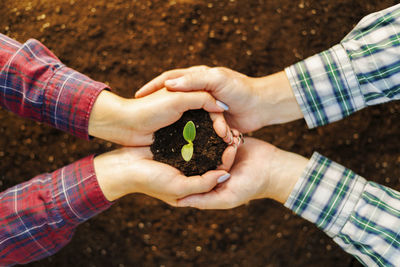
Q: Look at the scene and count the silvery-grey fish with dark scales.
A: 0